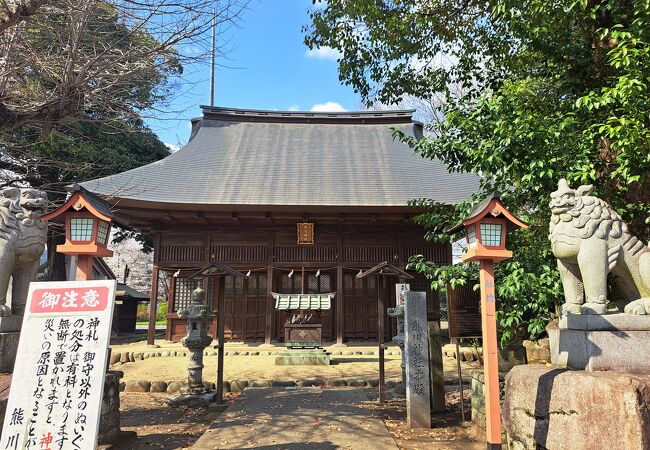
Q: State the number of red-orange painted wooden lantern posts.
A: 2